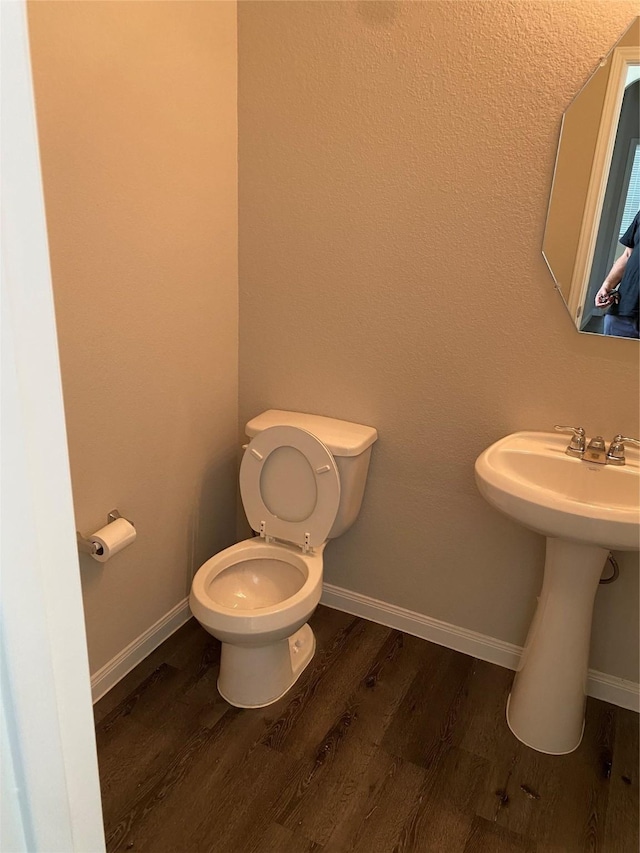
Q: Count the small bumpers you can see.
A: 2